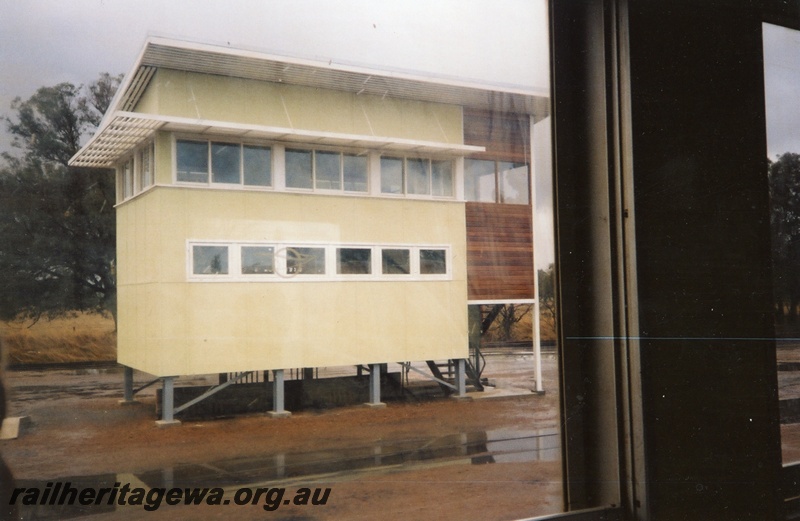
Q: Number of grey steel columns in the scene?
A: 5